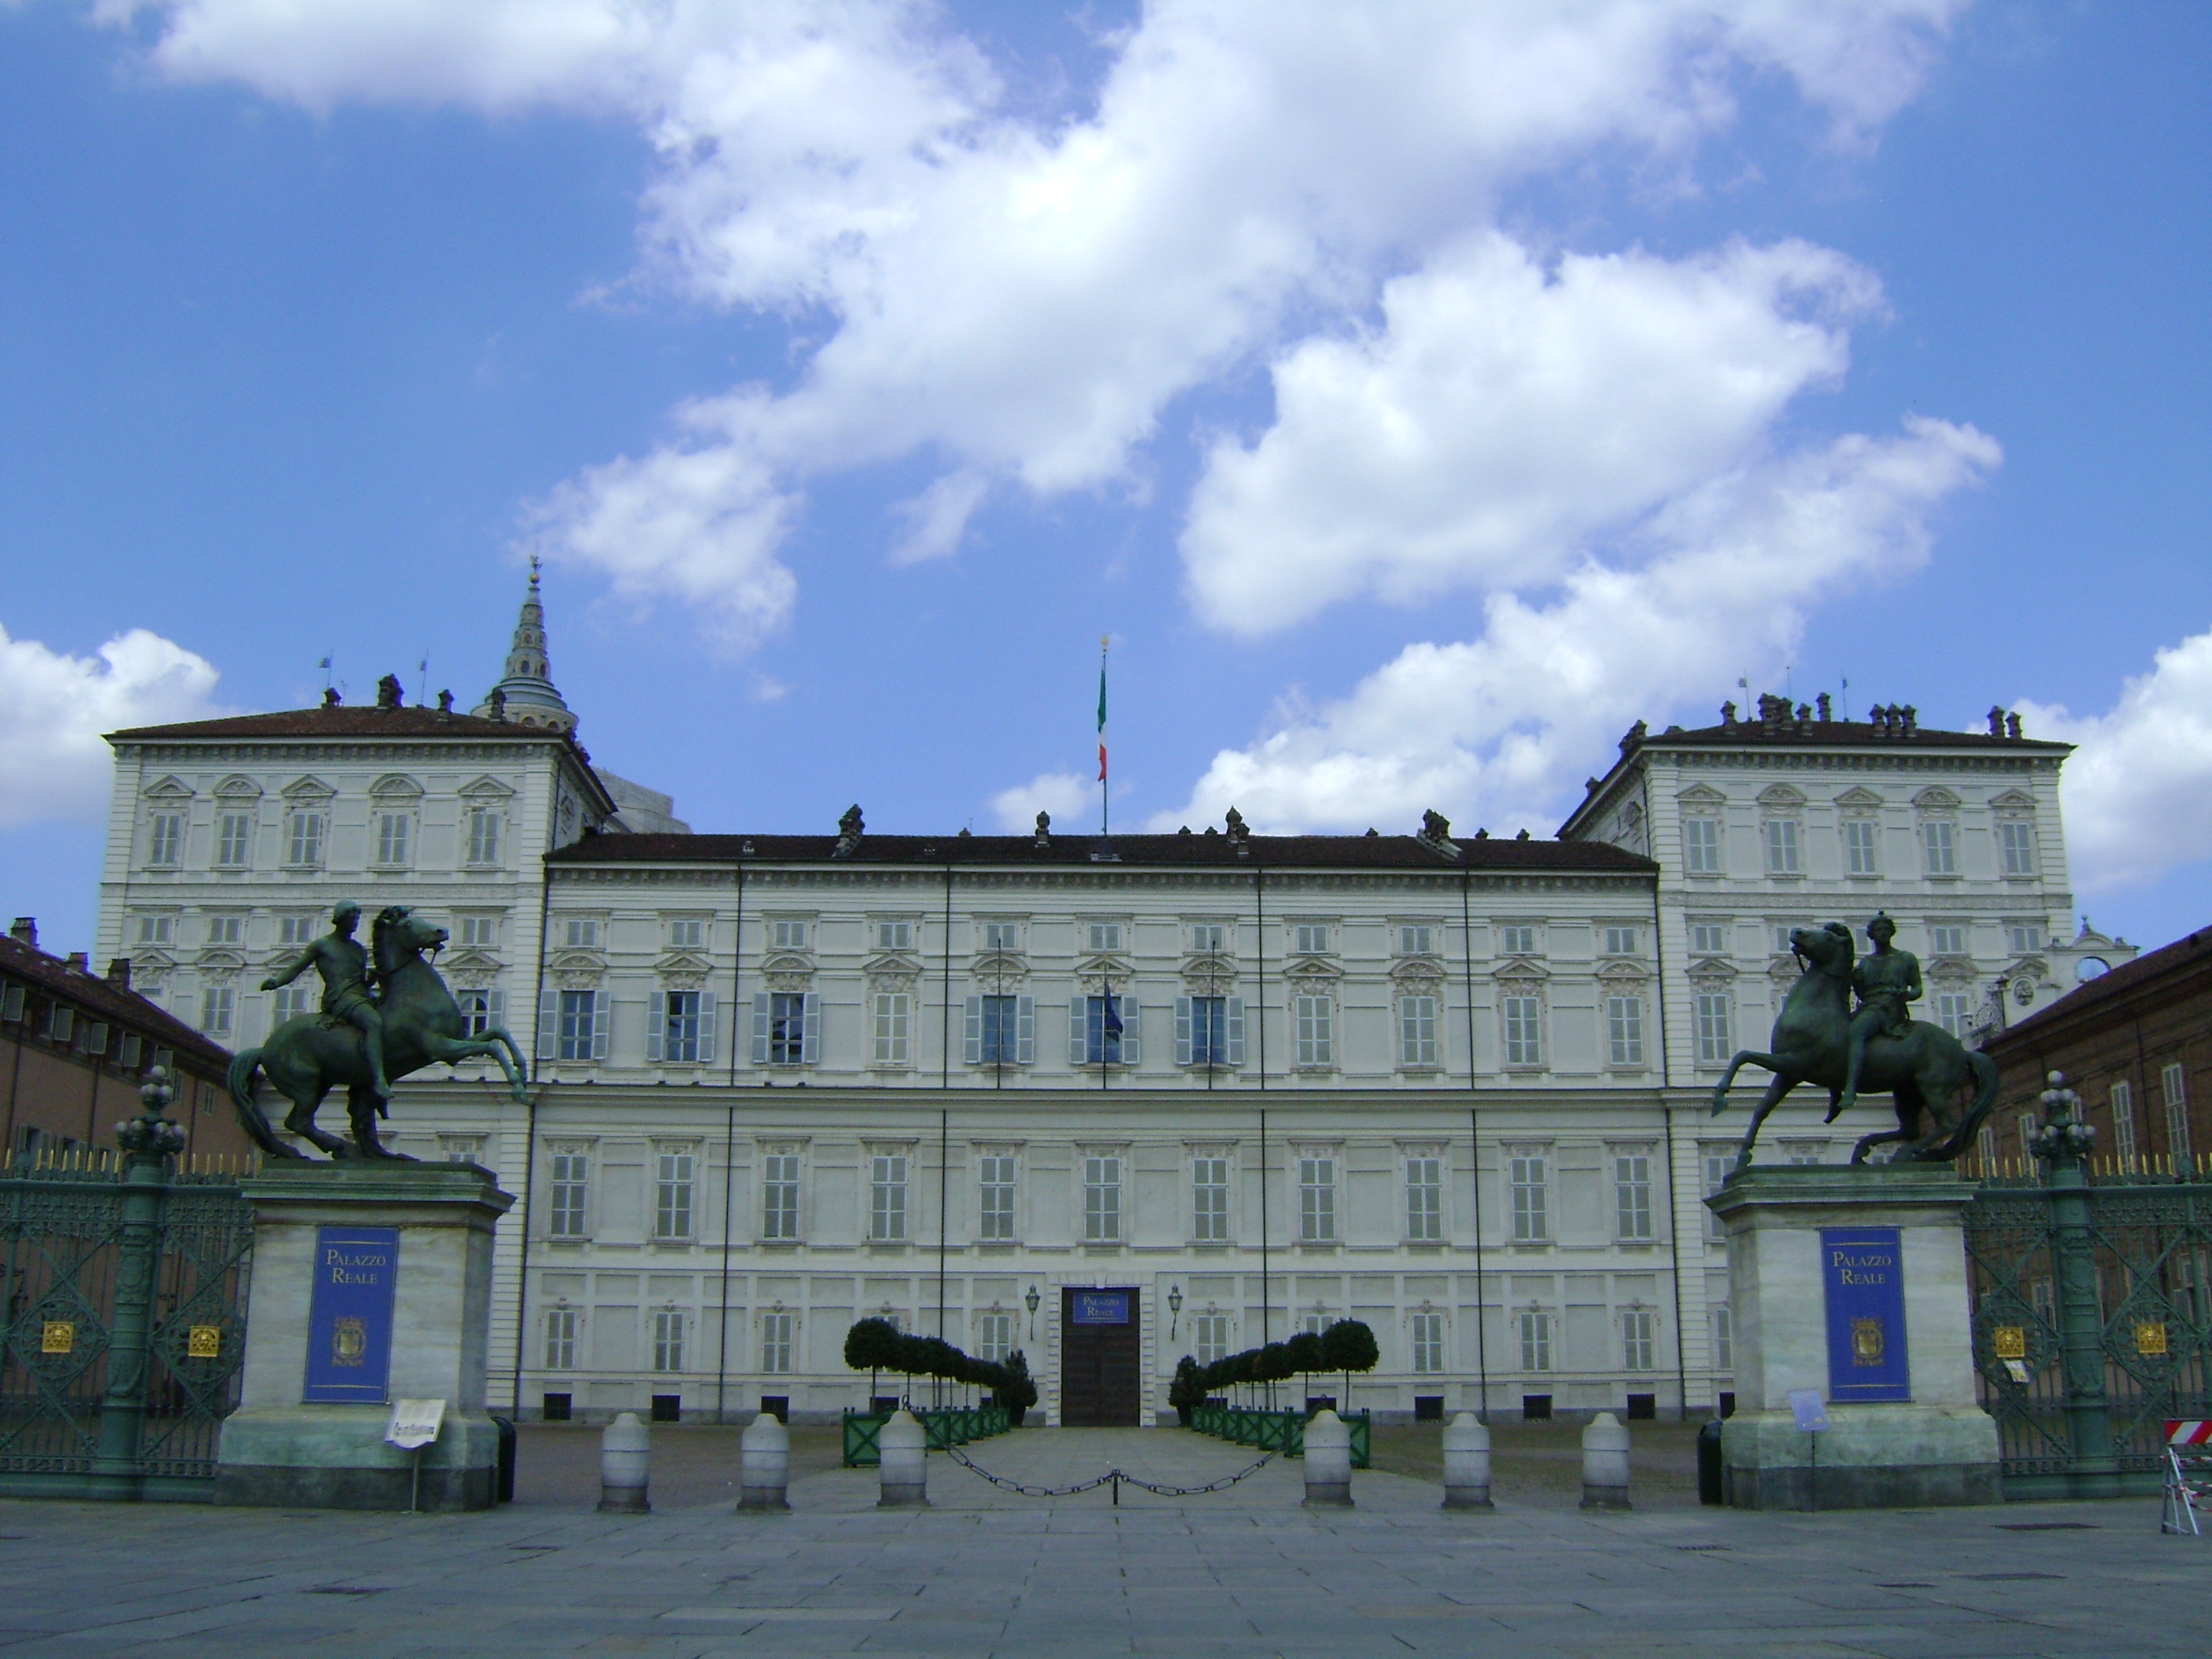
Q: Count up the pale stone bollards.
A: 6